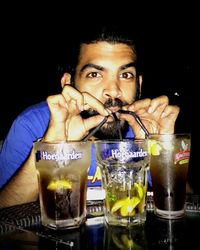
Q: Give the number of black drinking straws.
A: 3